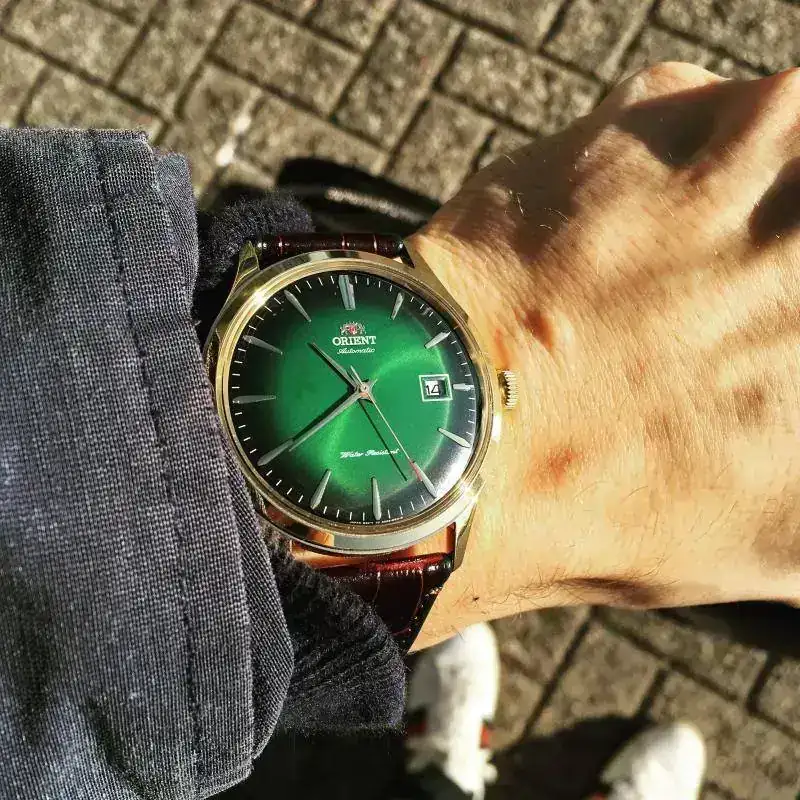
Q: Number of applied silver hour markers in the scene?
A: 12